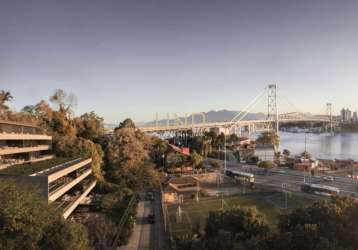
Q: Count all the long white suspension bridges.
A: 1